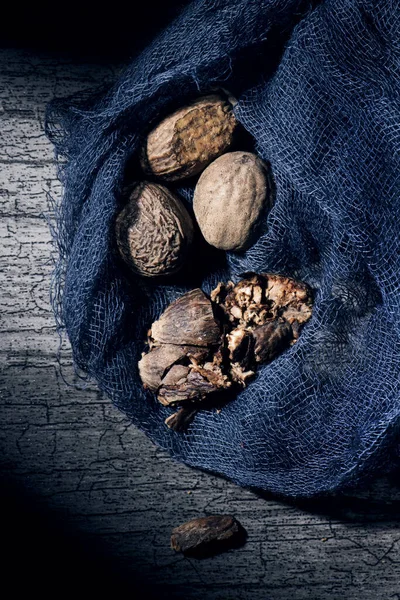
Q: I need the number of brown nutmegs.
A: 3